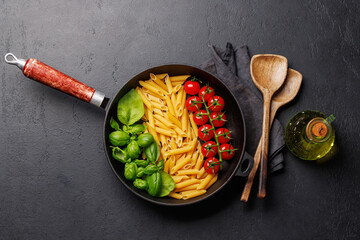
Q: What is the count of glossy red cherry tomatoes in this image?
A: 11